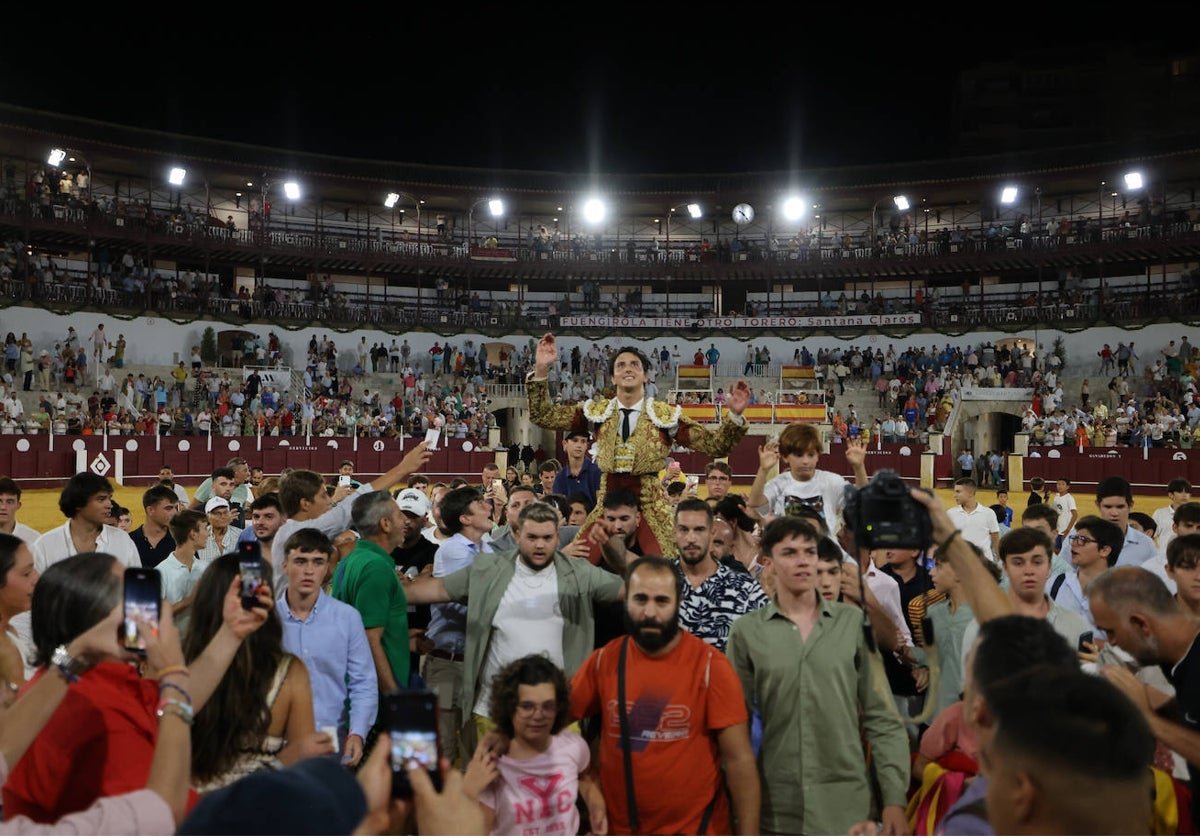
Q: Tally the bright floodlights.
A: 11